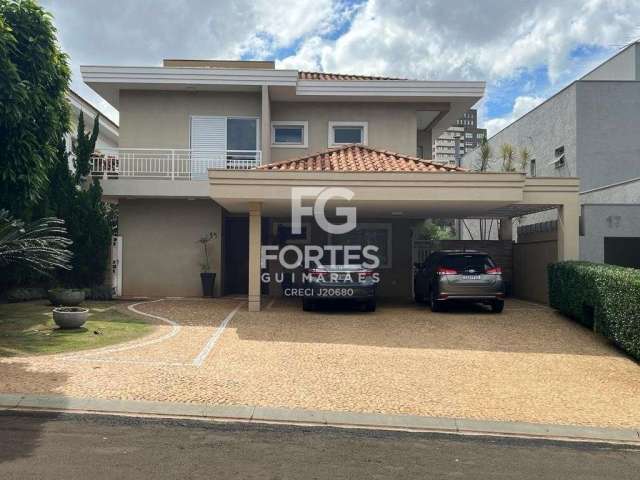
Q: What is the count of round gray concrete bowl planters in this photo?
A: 2